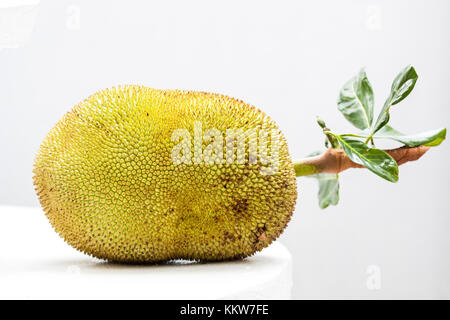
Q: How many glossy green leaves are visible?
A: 5